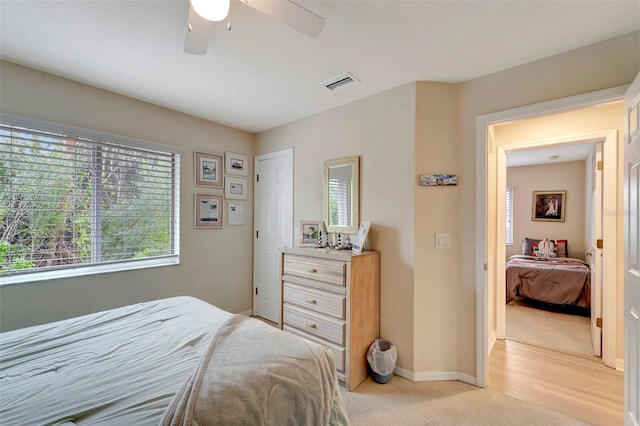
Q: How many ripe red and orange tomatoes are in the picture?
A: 0